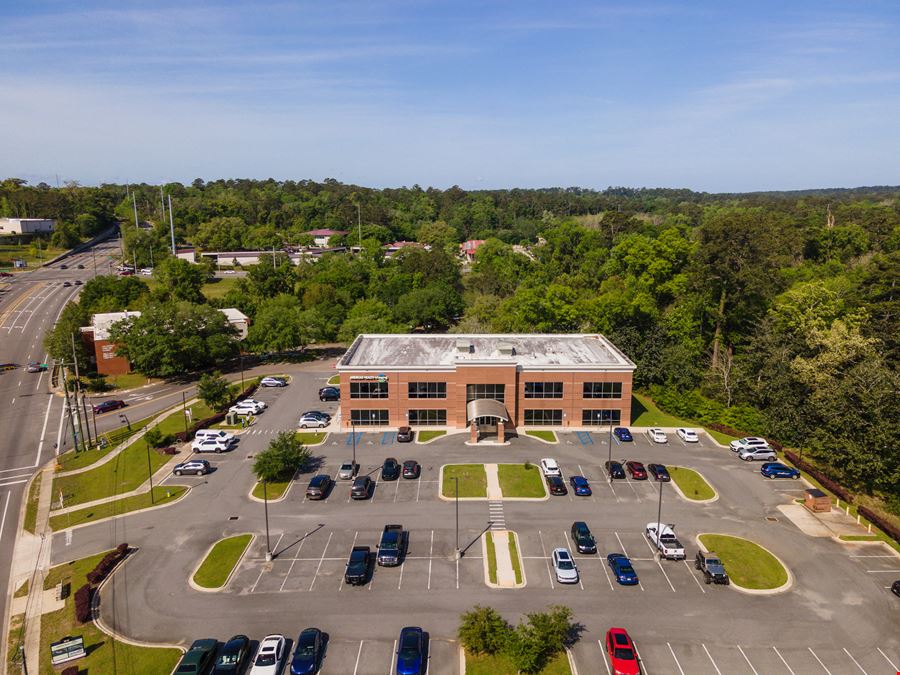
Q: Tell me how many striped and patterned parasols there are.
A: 0